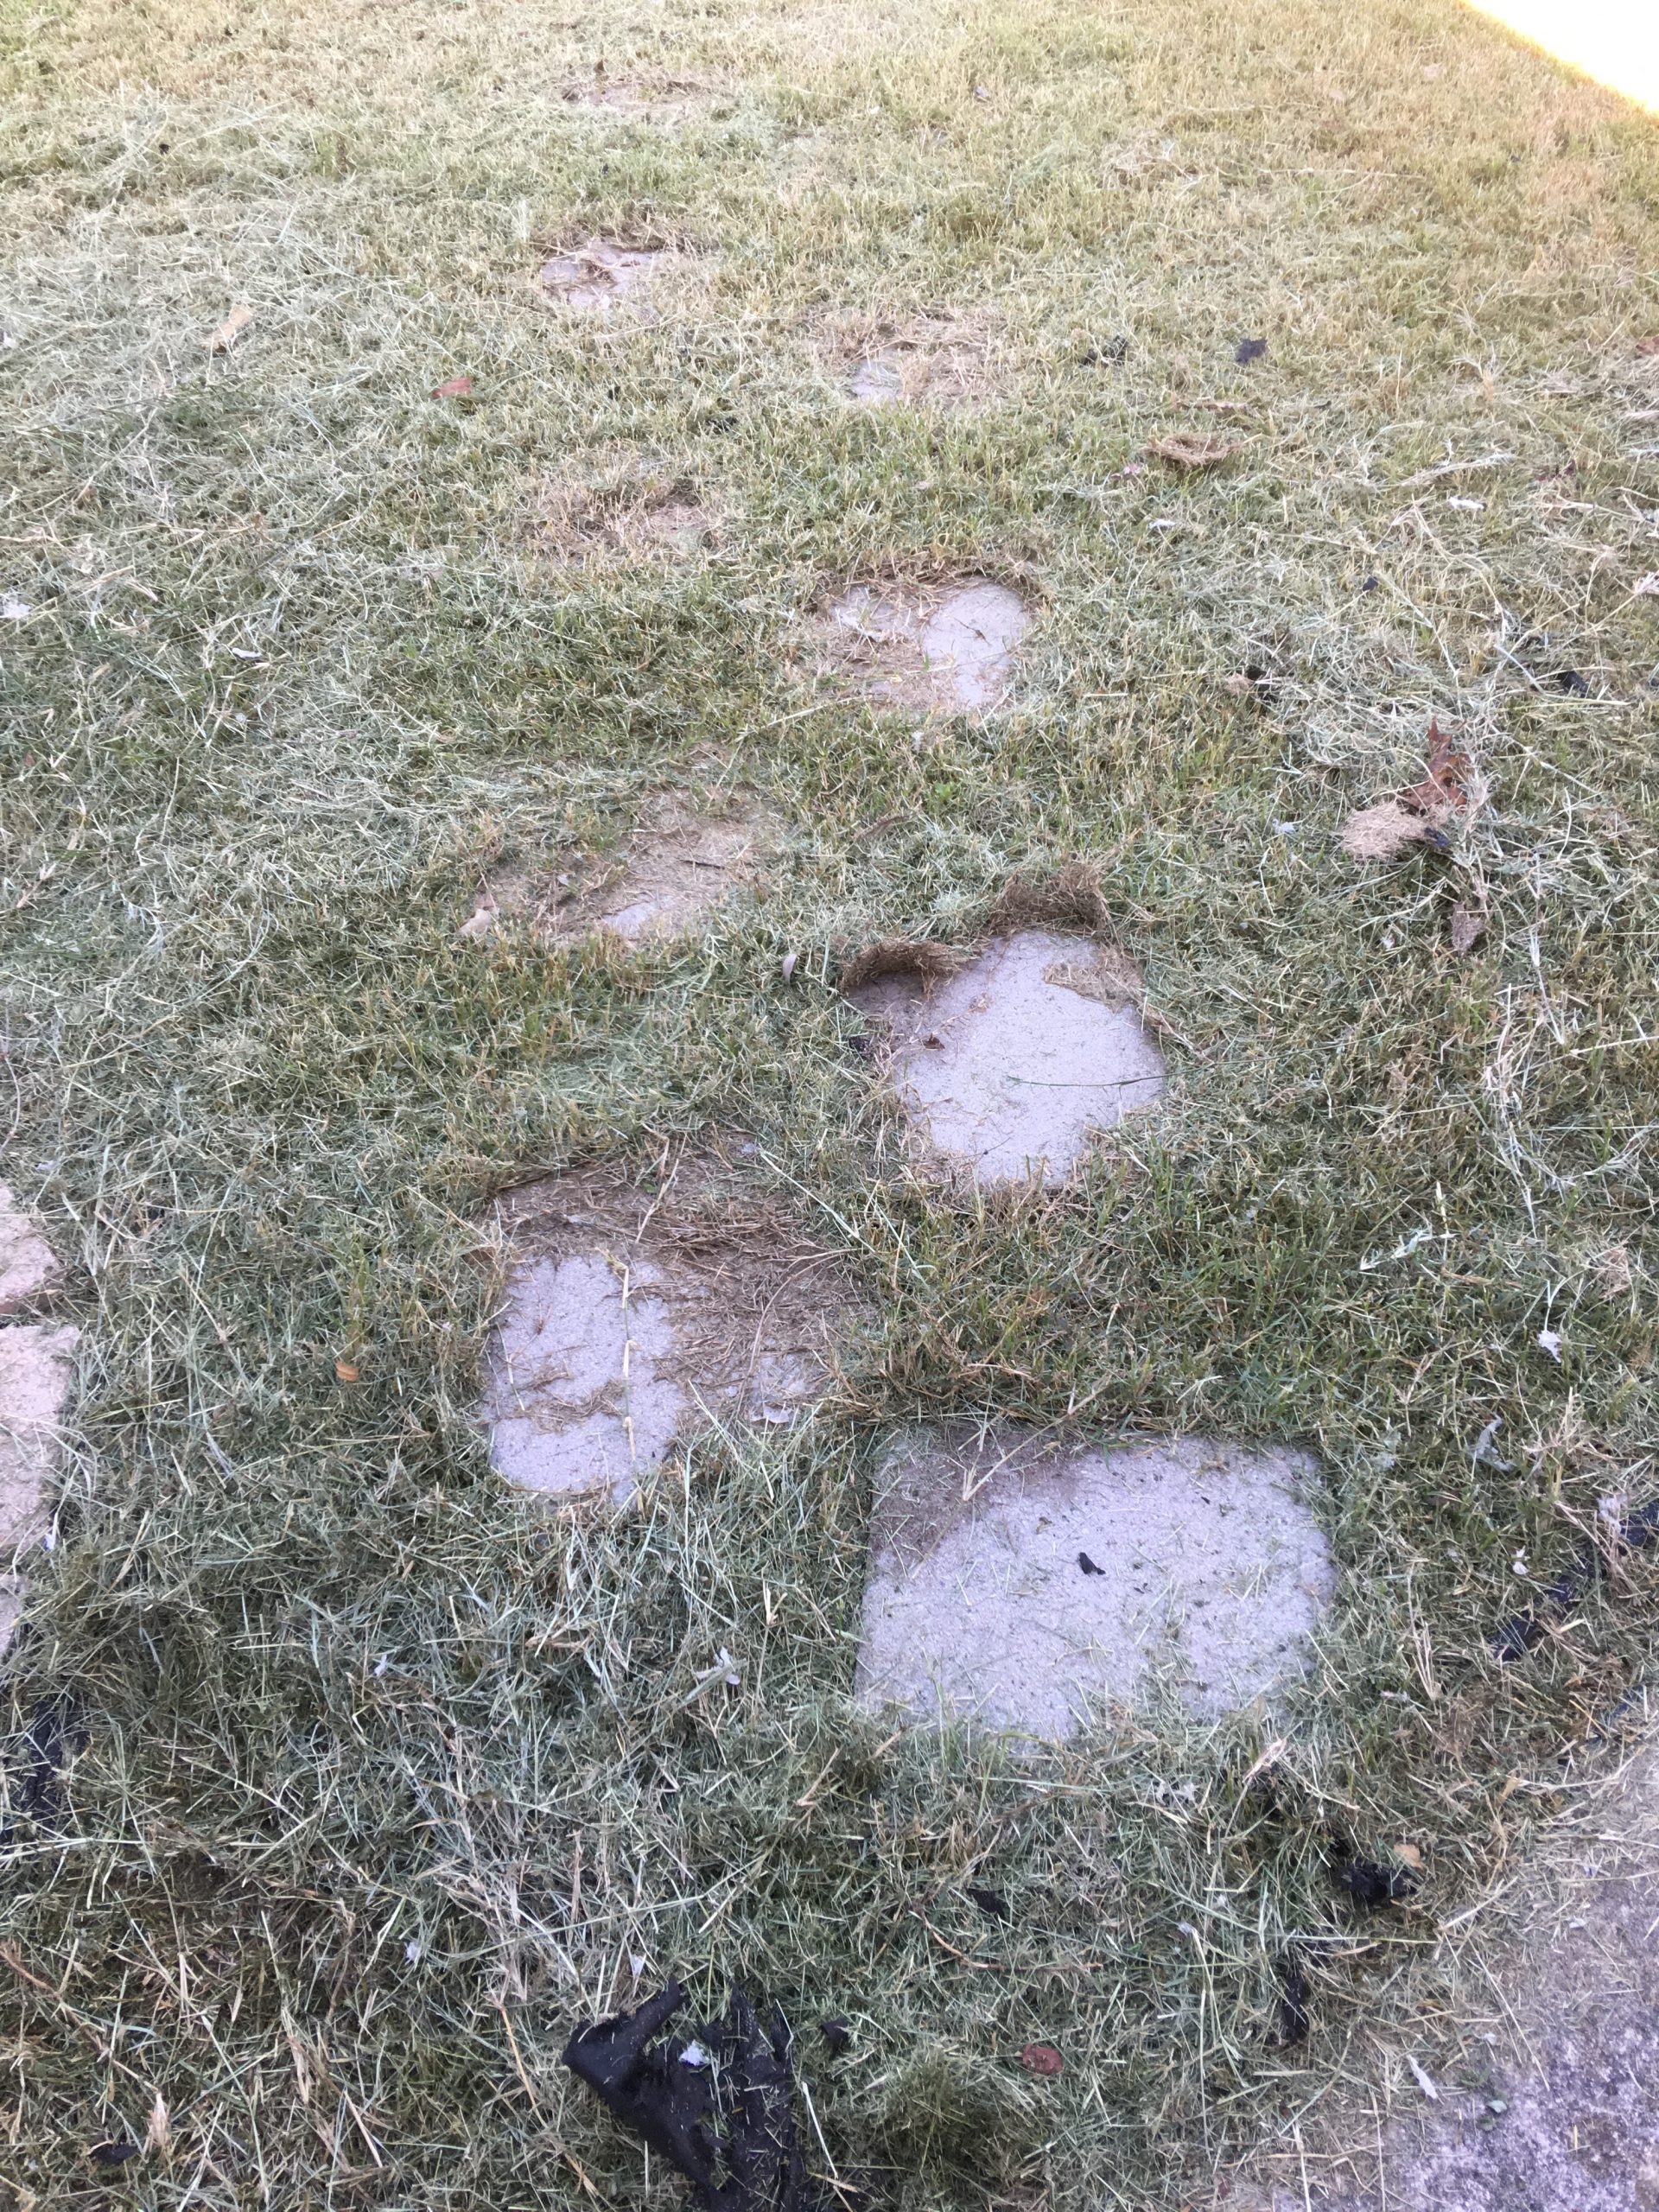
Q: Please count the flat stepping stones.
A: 9